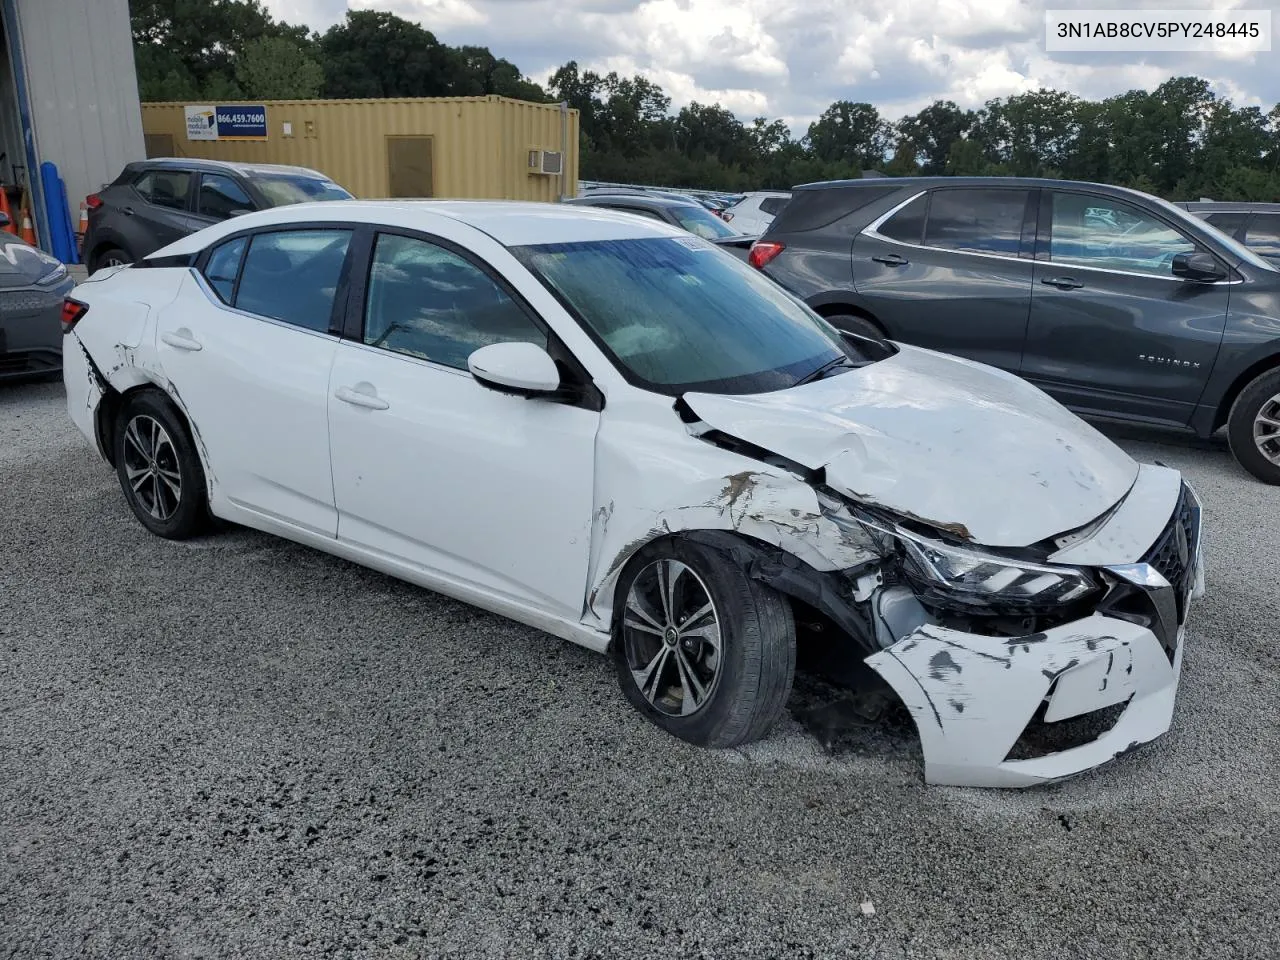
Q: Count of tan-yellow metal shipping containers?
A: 1